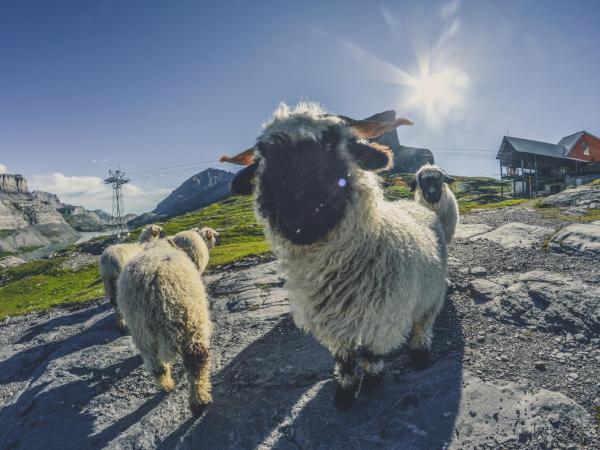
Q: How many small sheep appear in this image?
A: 4